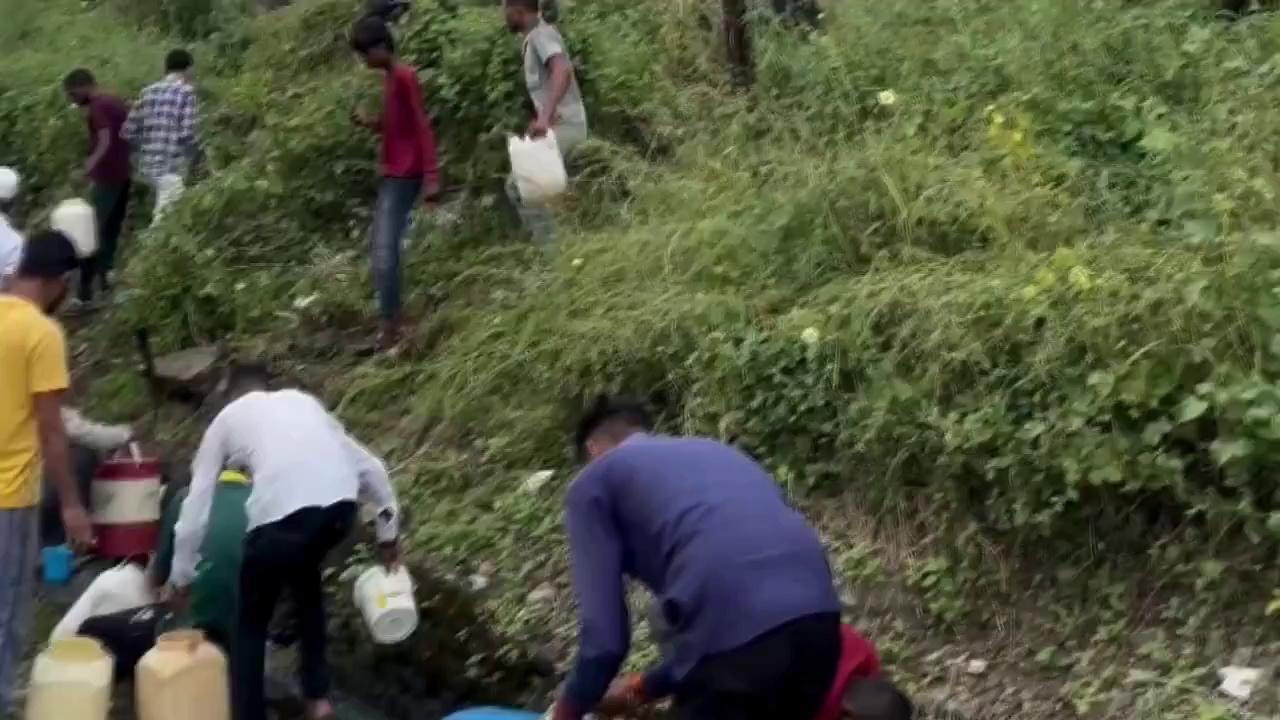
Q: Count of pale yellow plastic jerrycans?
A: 2